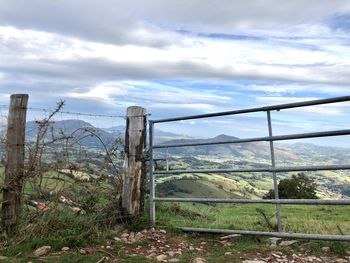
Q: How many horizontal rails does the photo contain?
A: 5